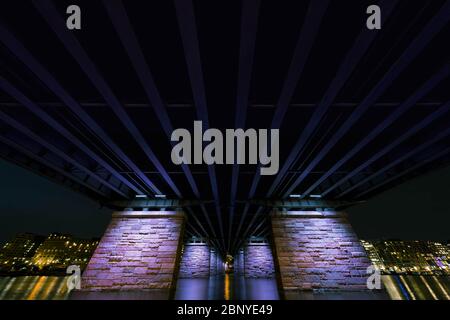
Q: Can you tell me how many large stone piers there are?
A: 4